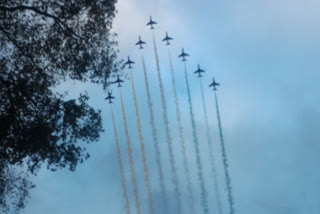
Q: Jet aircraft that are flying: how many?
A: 9